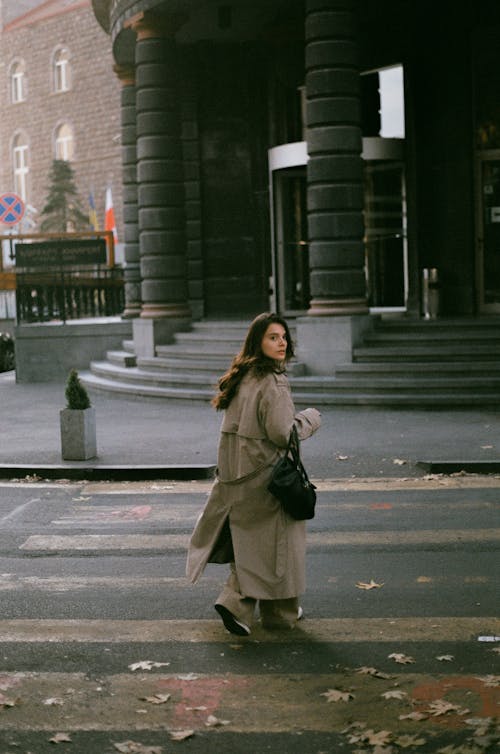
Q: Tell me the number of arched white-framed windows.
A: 4